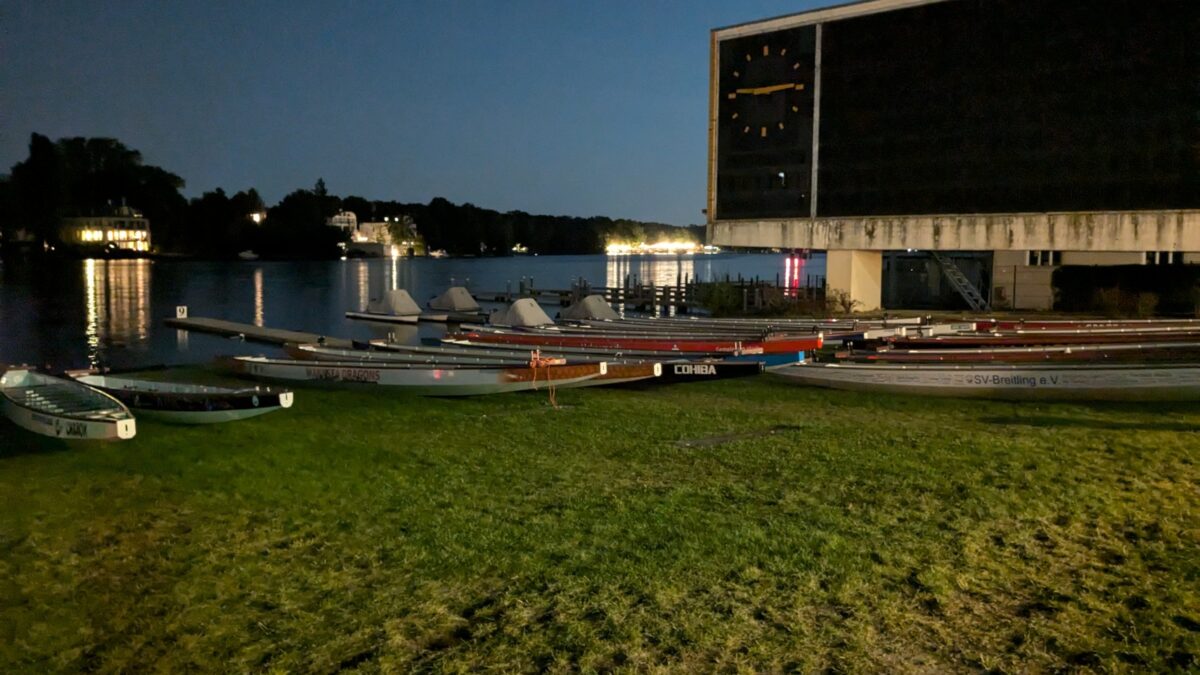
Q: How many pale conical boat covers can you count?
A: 4